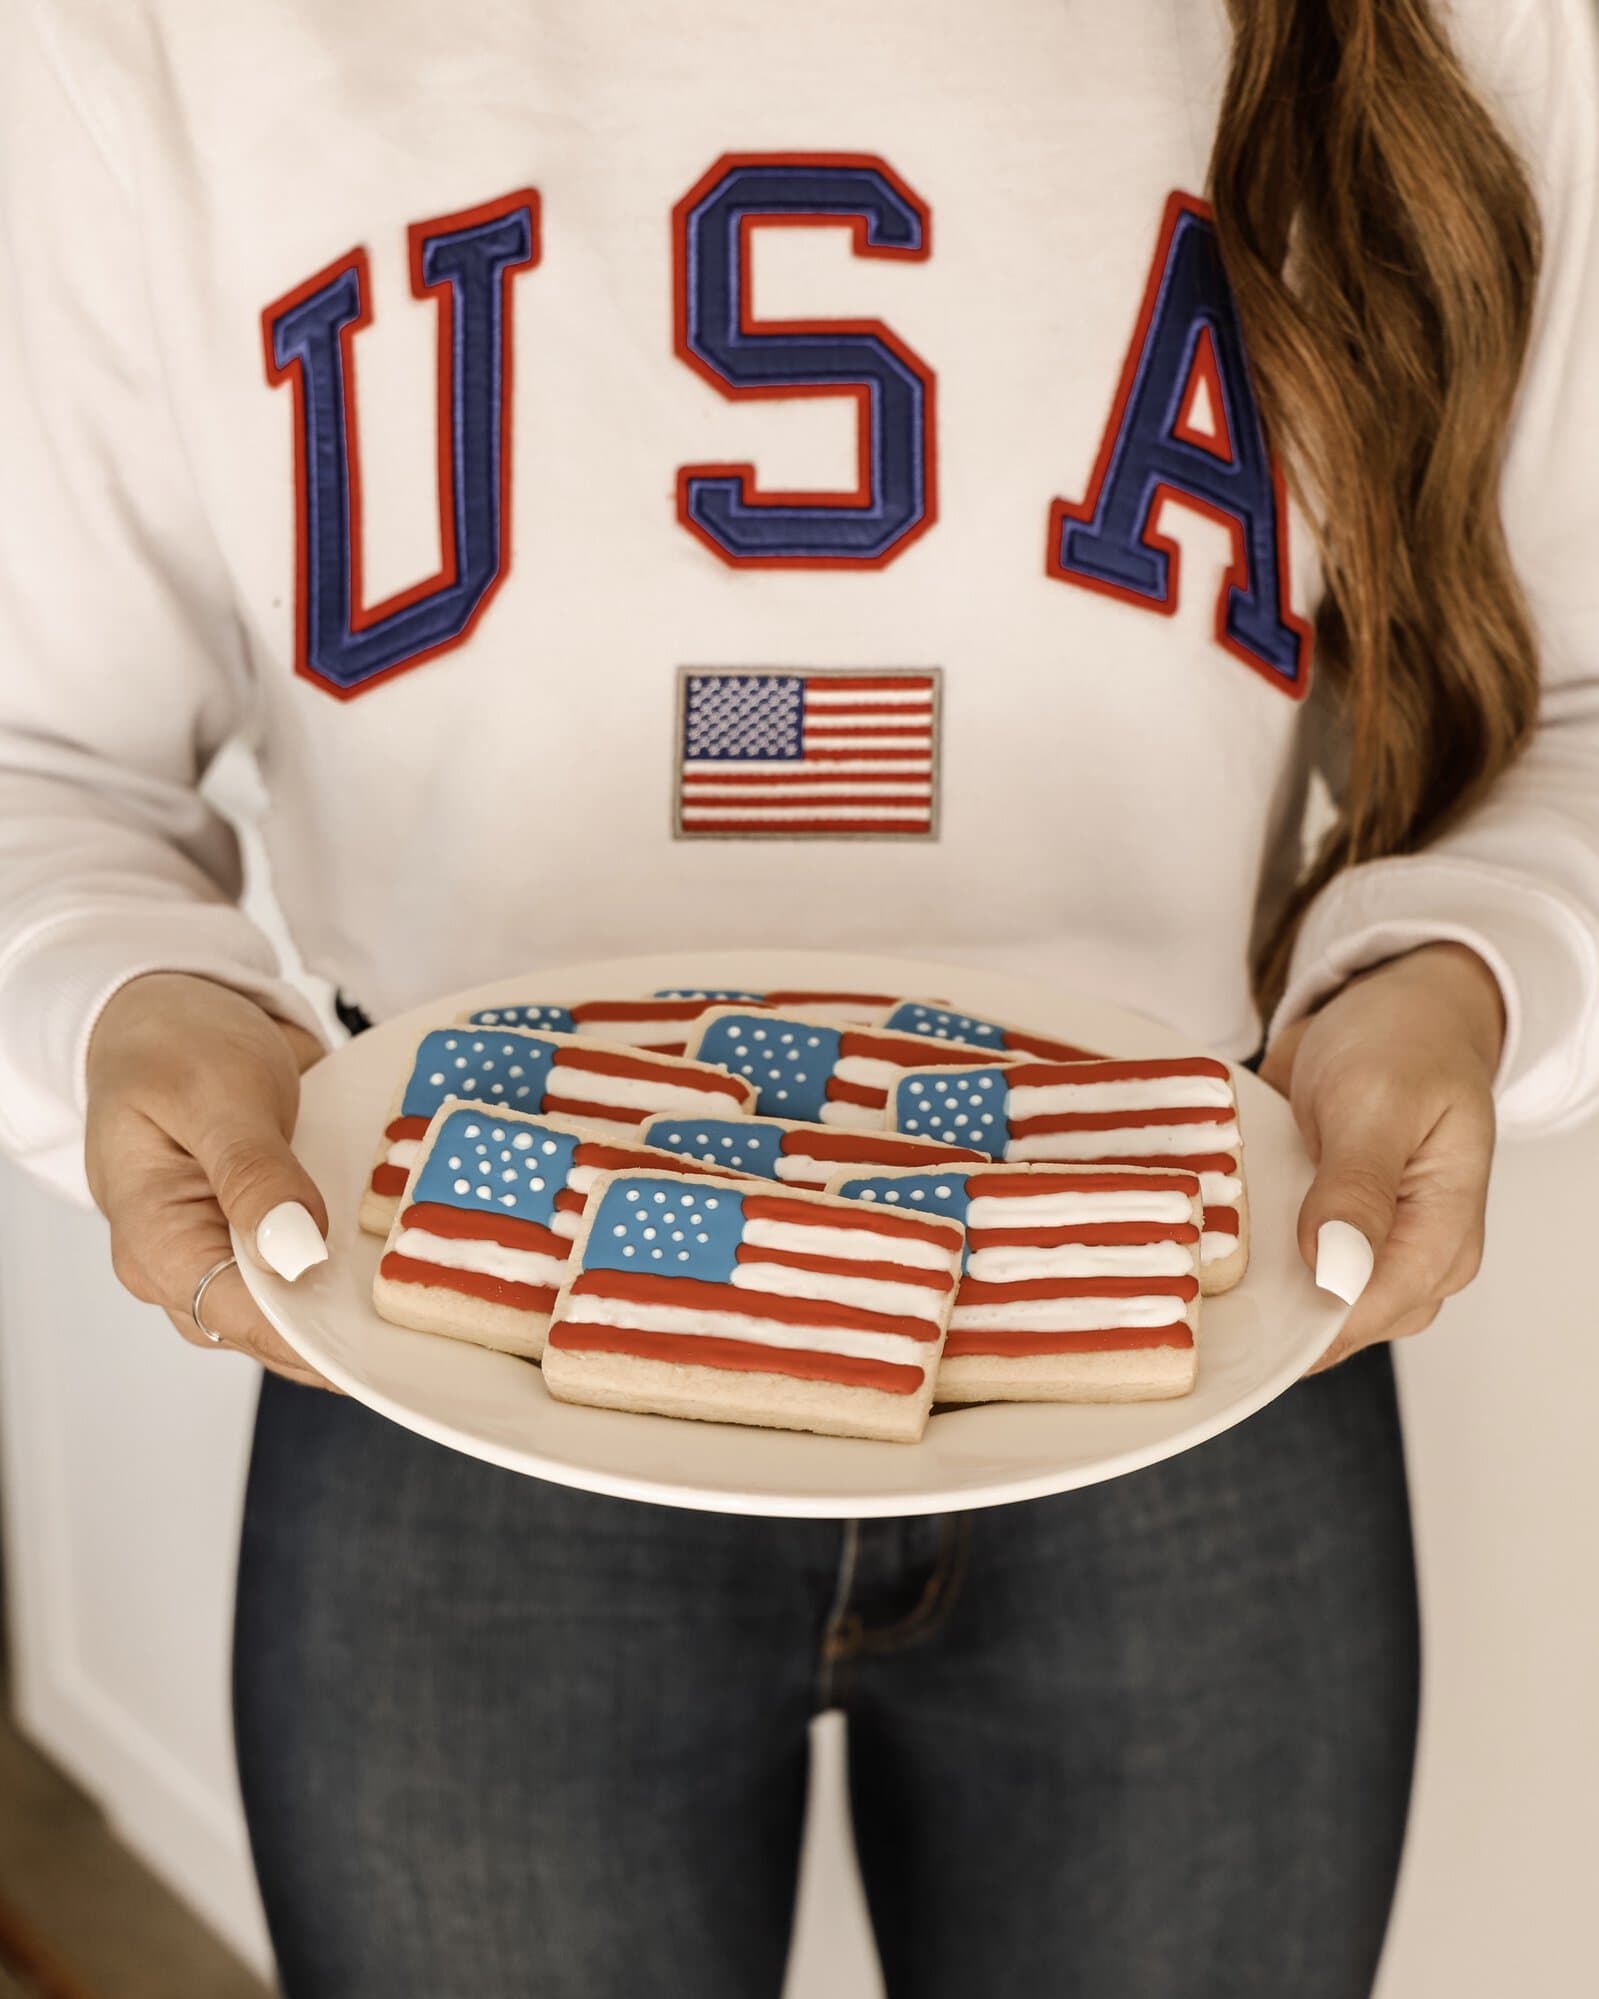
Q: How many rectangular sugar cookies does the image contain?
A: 10